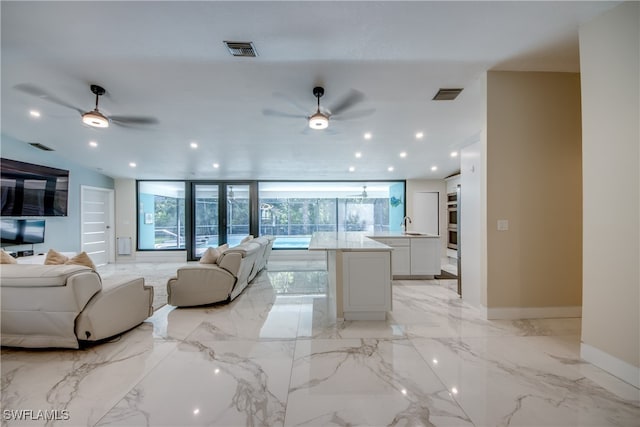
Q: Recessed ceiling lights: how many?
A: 13